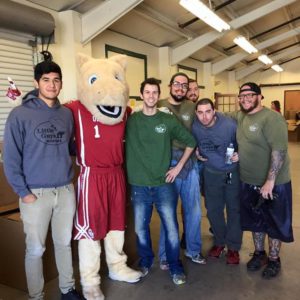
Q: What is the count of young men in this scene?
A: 6